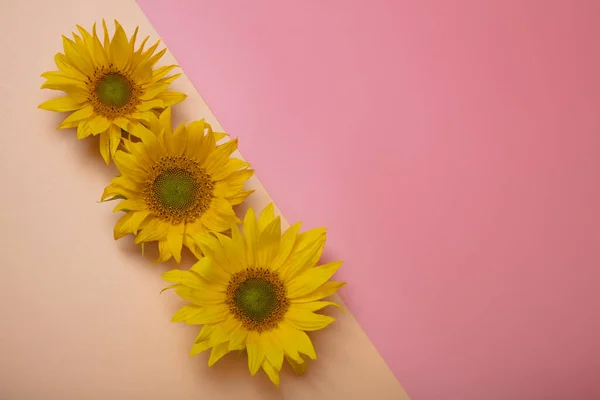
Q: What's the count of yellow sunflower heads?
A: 3